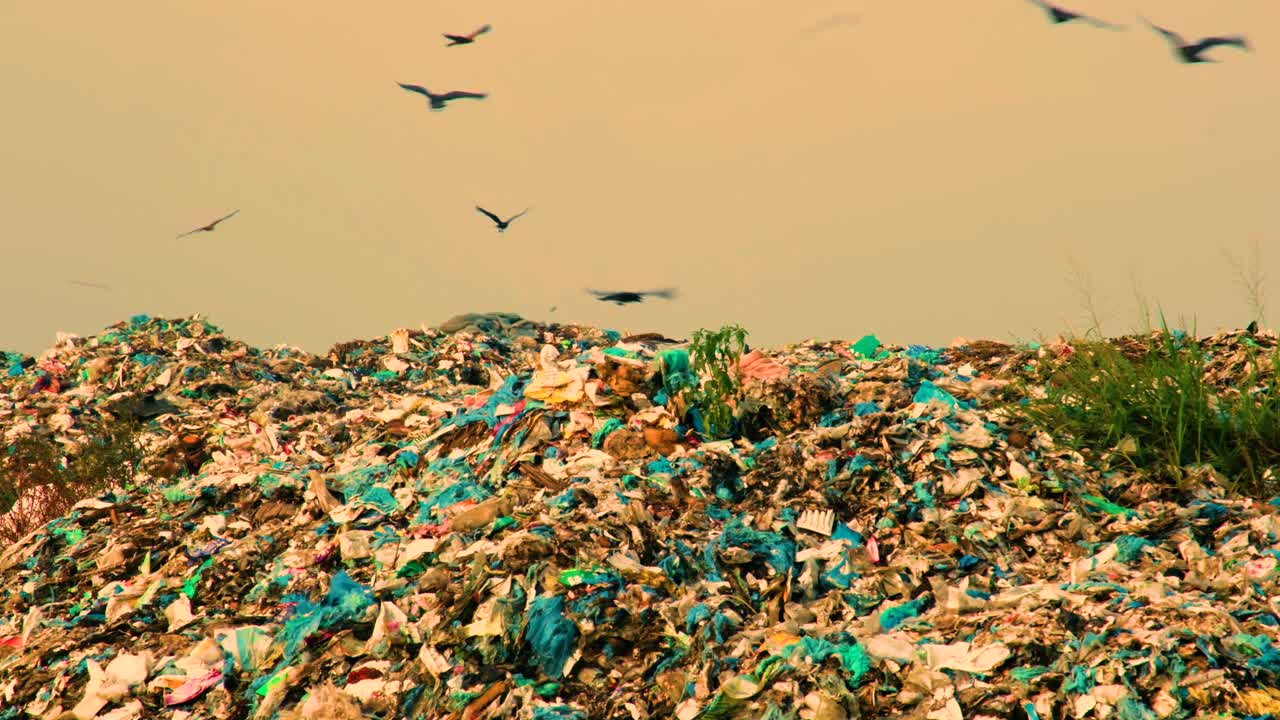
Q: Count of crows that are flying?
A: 7